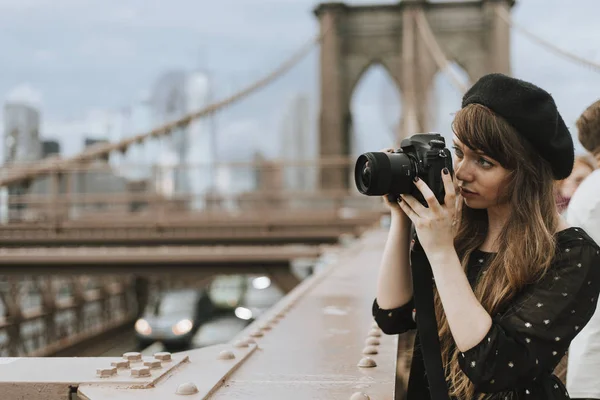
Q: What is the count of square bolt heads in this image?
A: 6